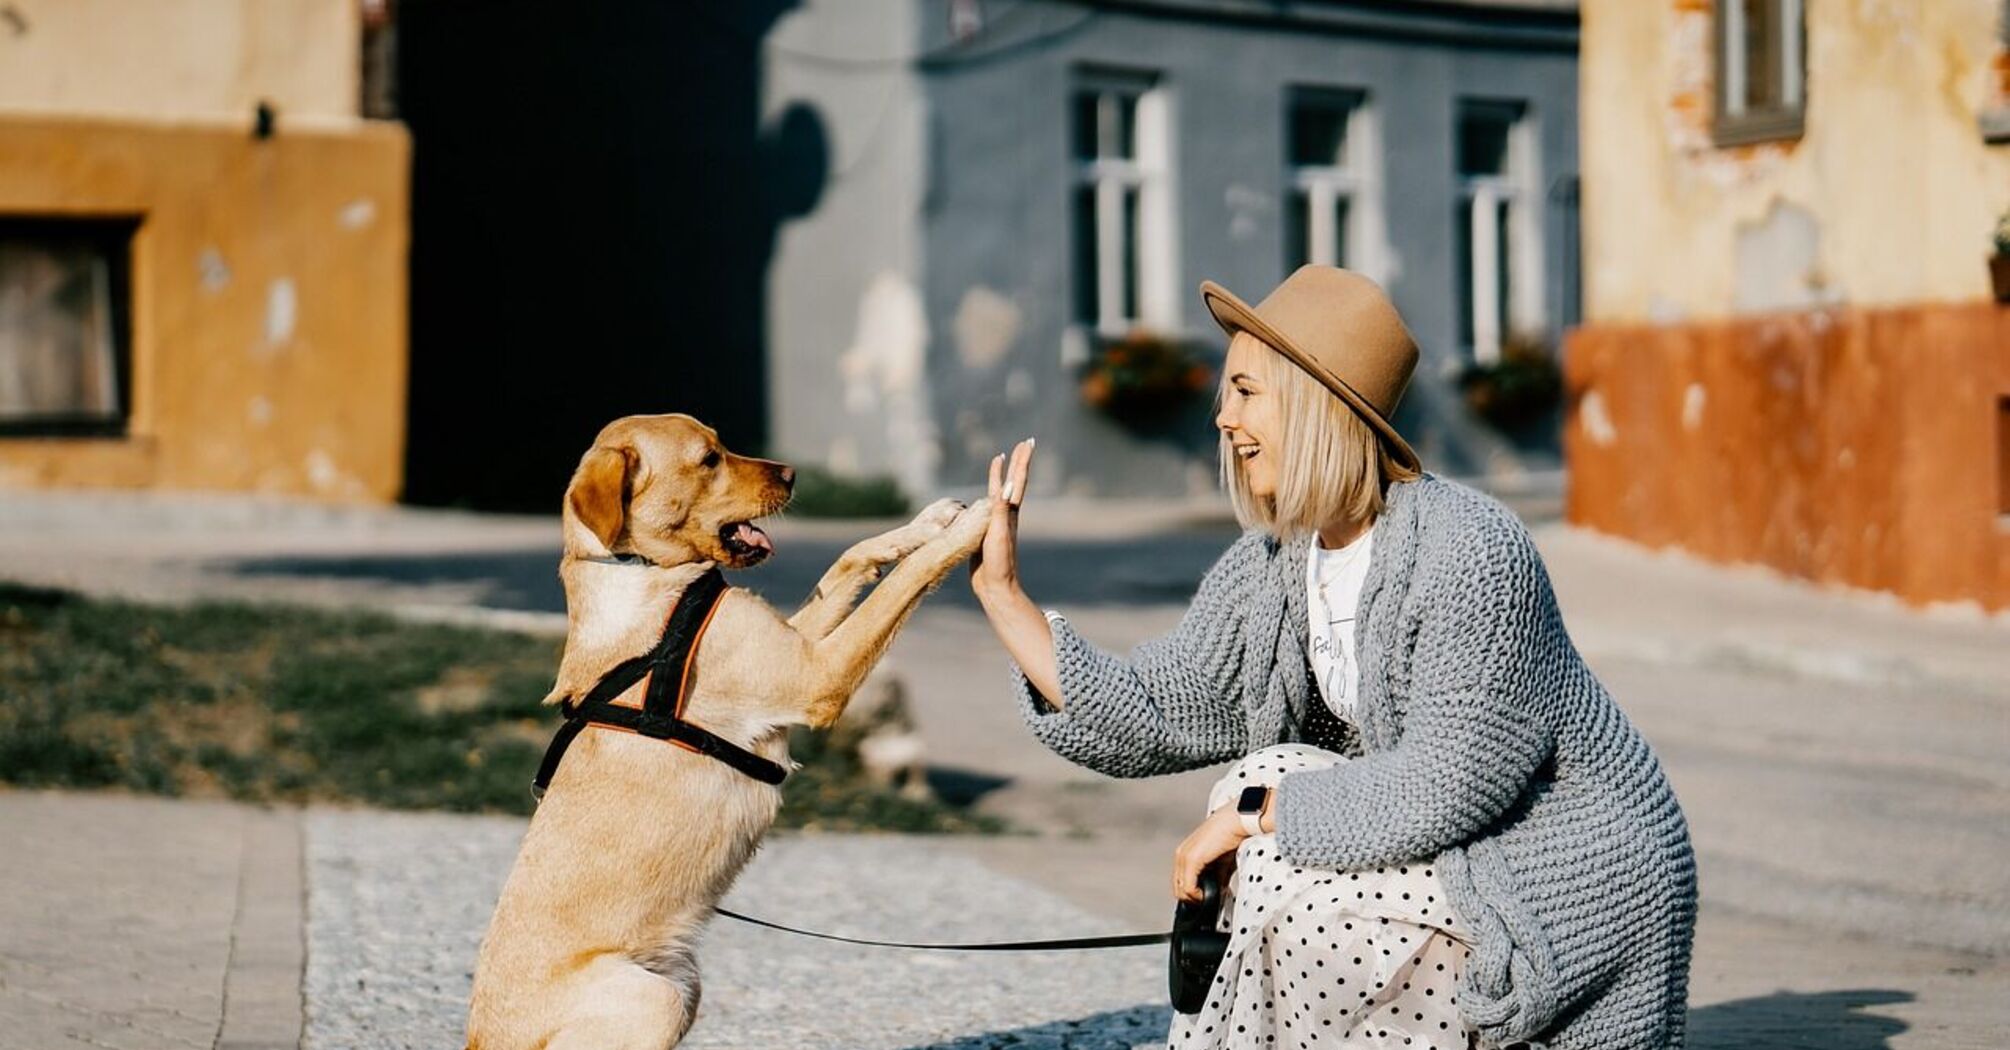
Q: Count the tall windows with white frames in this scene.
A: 3